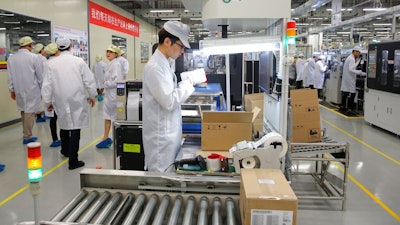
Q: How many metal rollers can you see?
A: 13